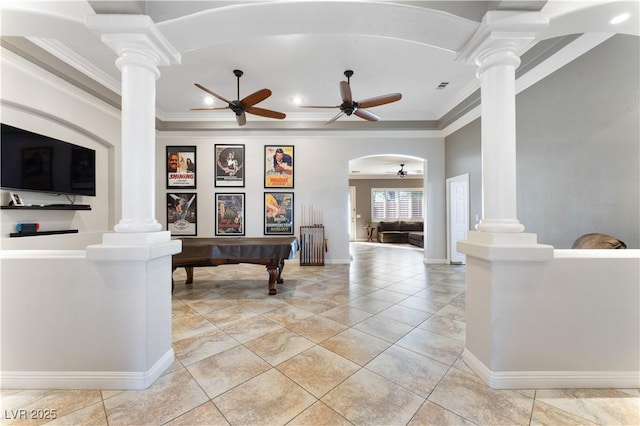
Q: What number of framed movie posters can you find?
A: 6